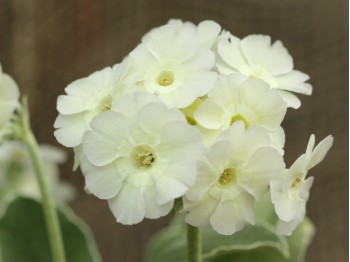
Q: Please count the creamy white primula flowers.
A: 7